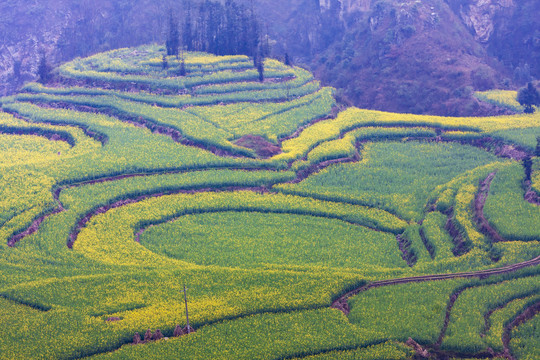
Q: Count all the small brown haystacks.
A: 5